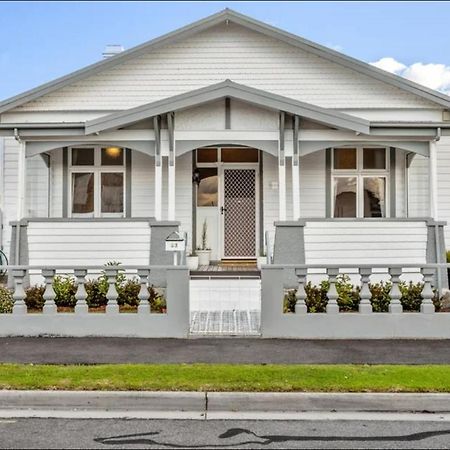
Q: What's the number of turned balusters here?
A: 10